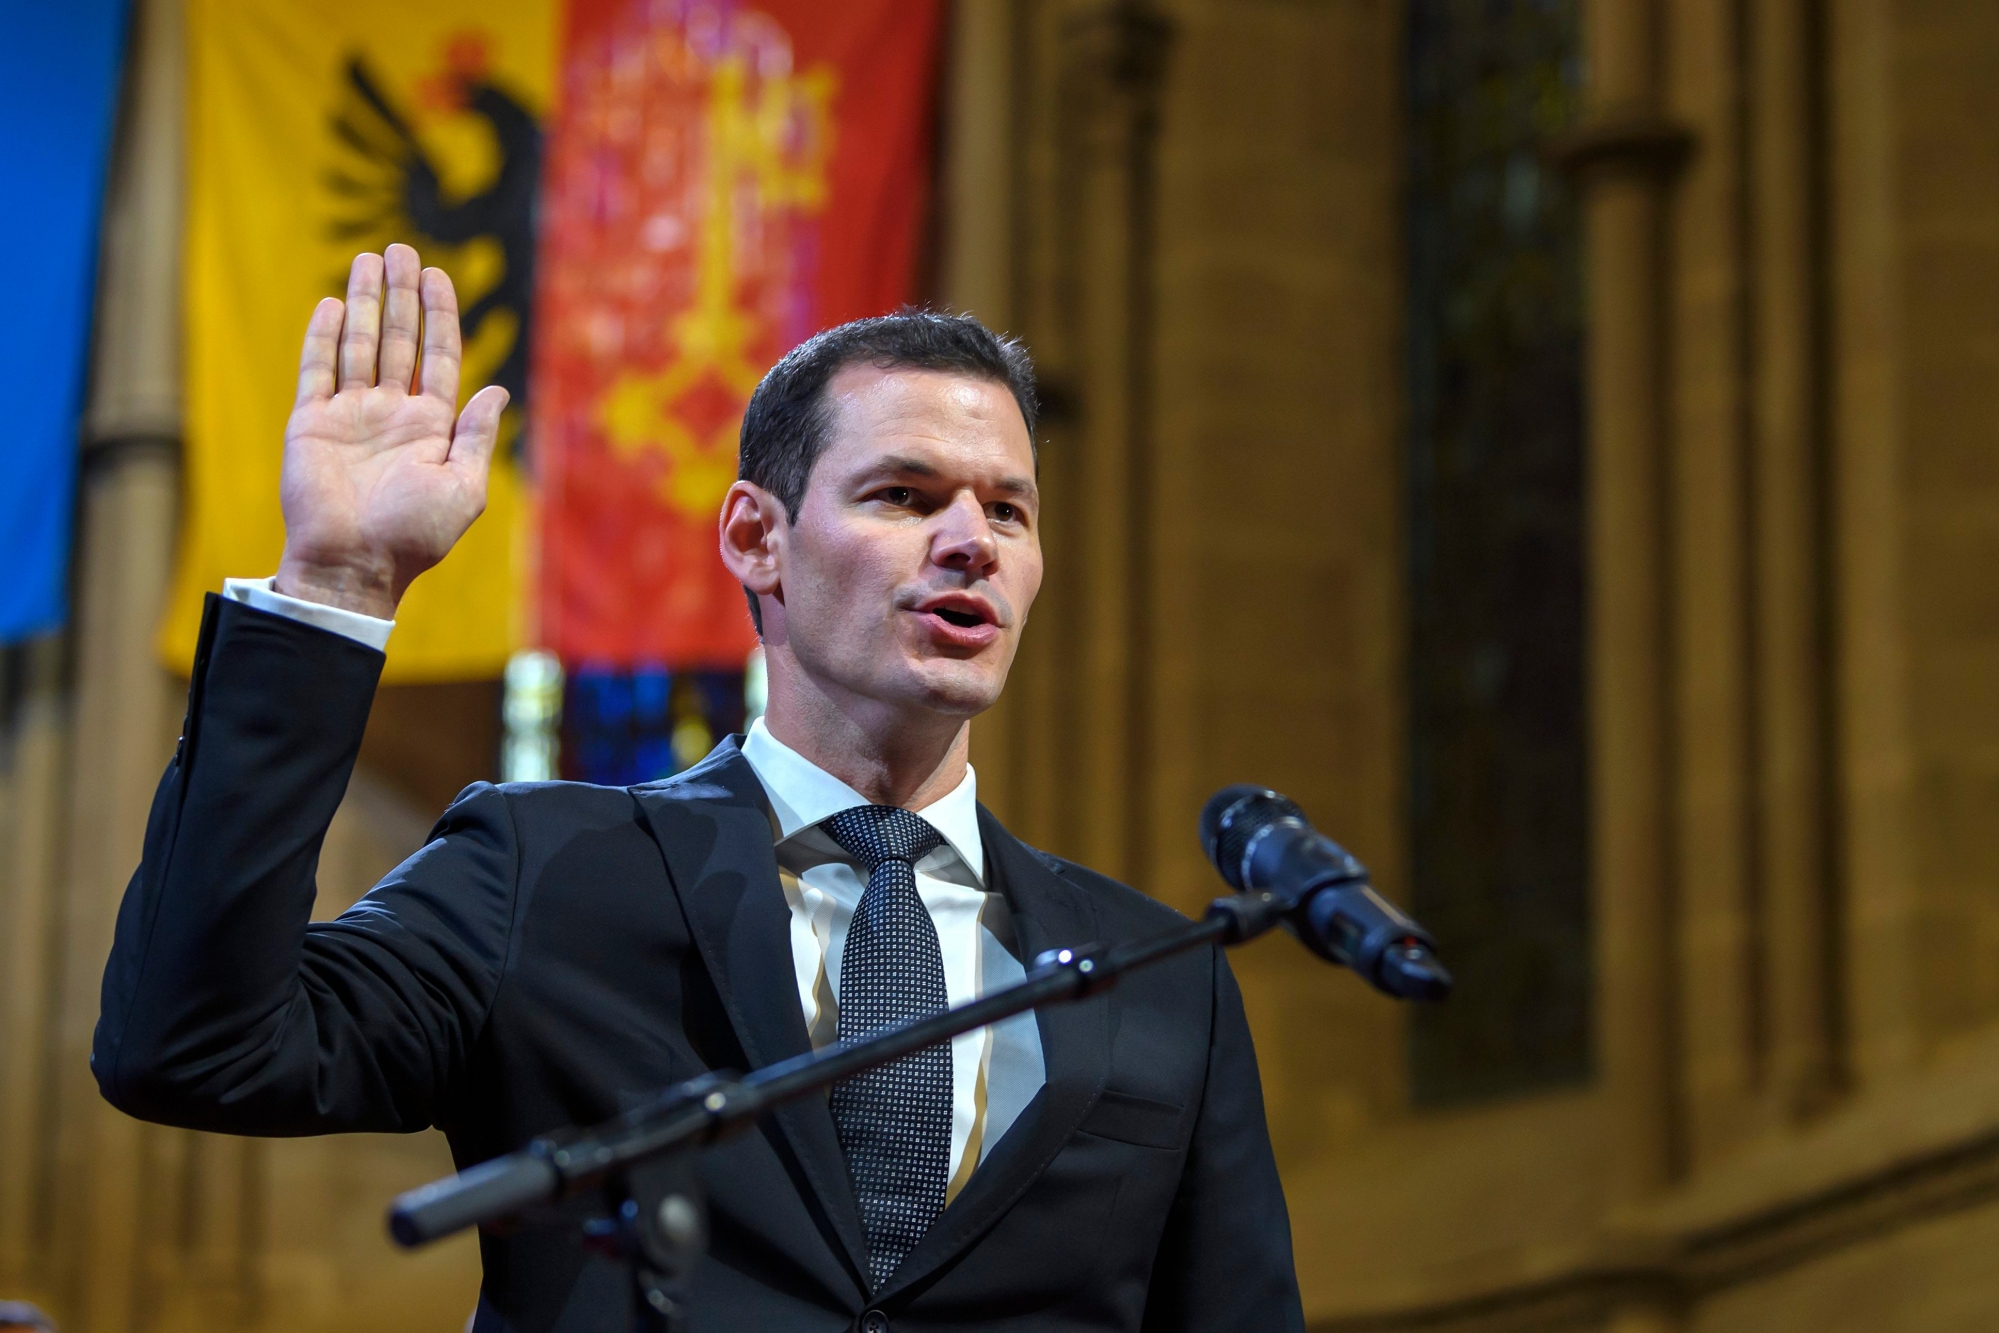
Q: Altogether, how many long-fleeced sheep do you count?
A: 0